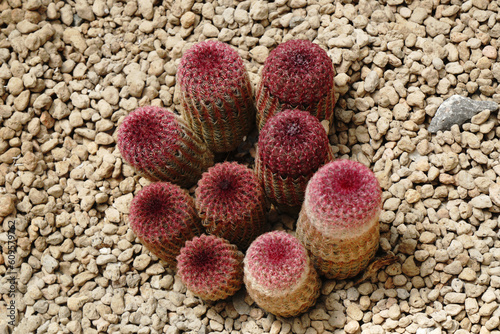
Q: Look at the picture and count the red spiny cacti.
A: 9